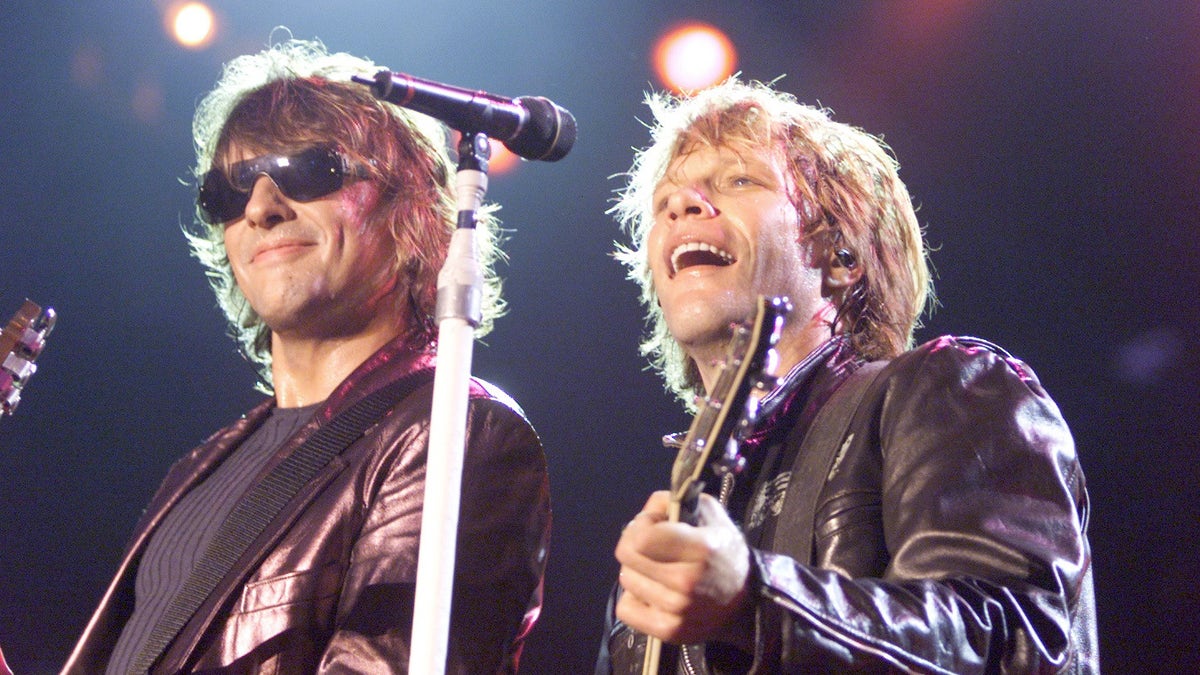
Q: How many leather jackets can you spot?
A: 2